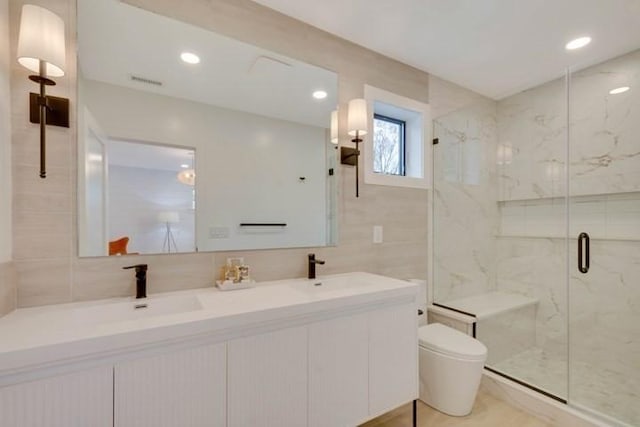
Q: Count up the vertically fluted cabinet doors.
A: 5